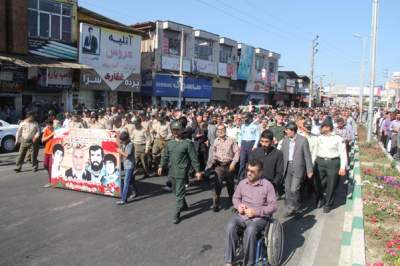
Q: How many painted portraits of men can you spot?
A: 4